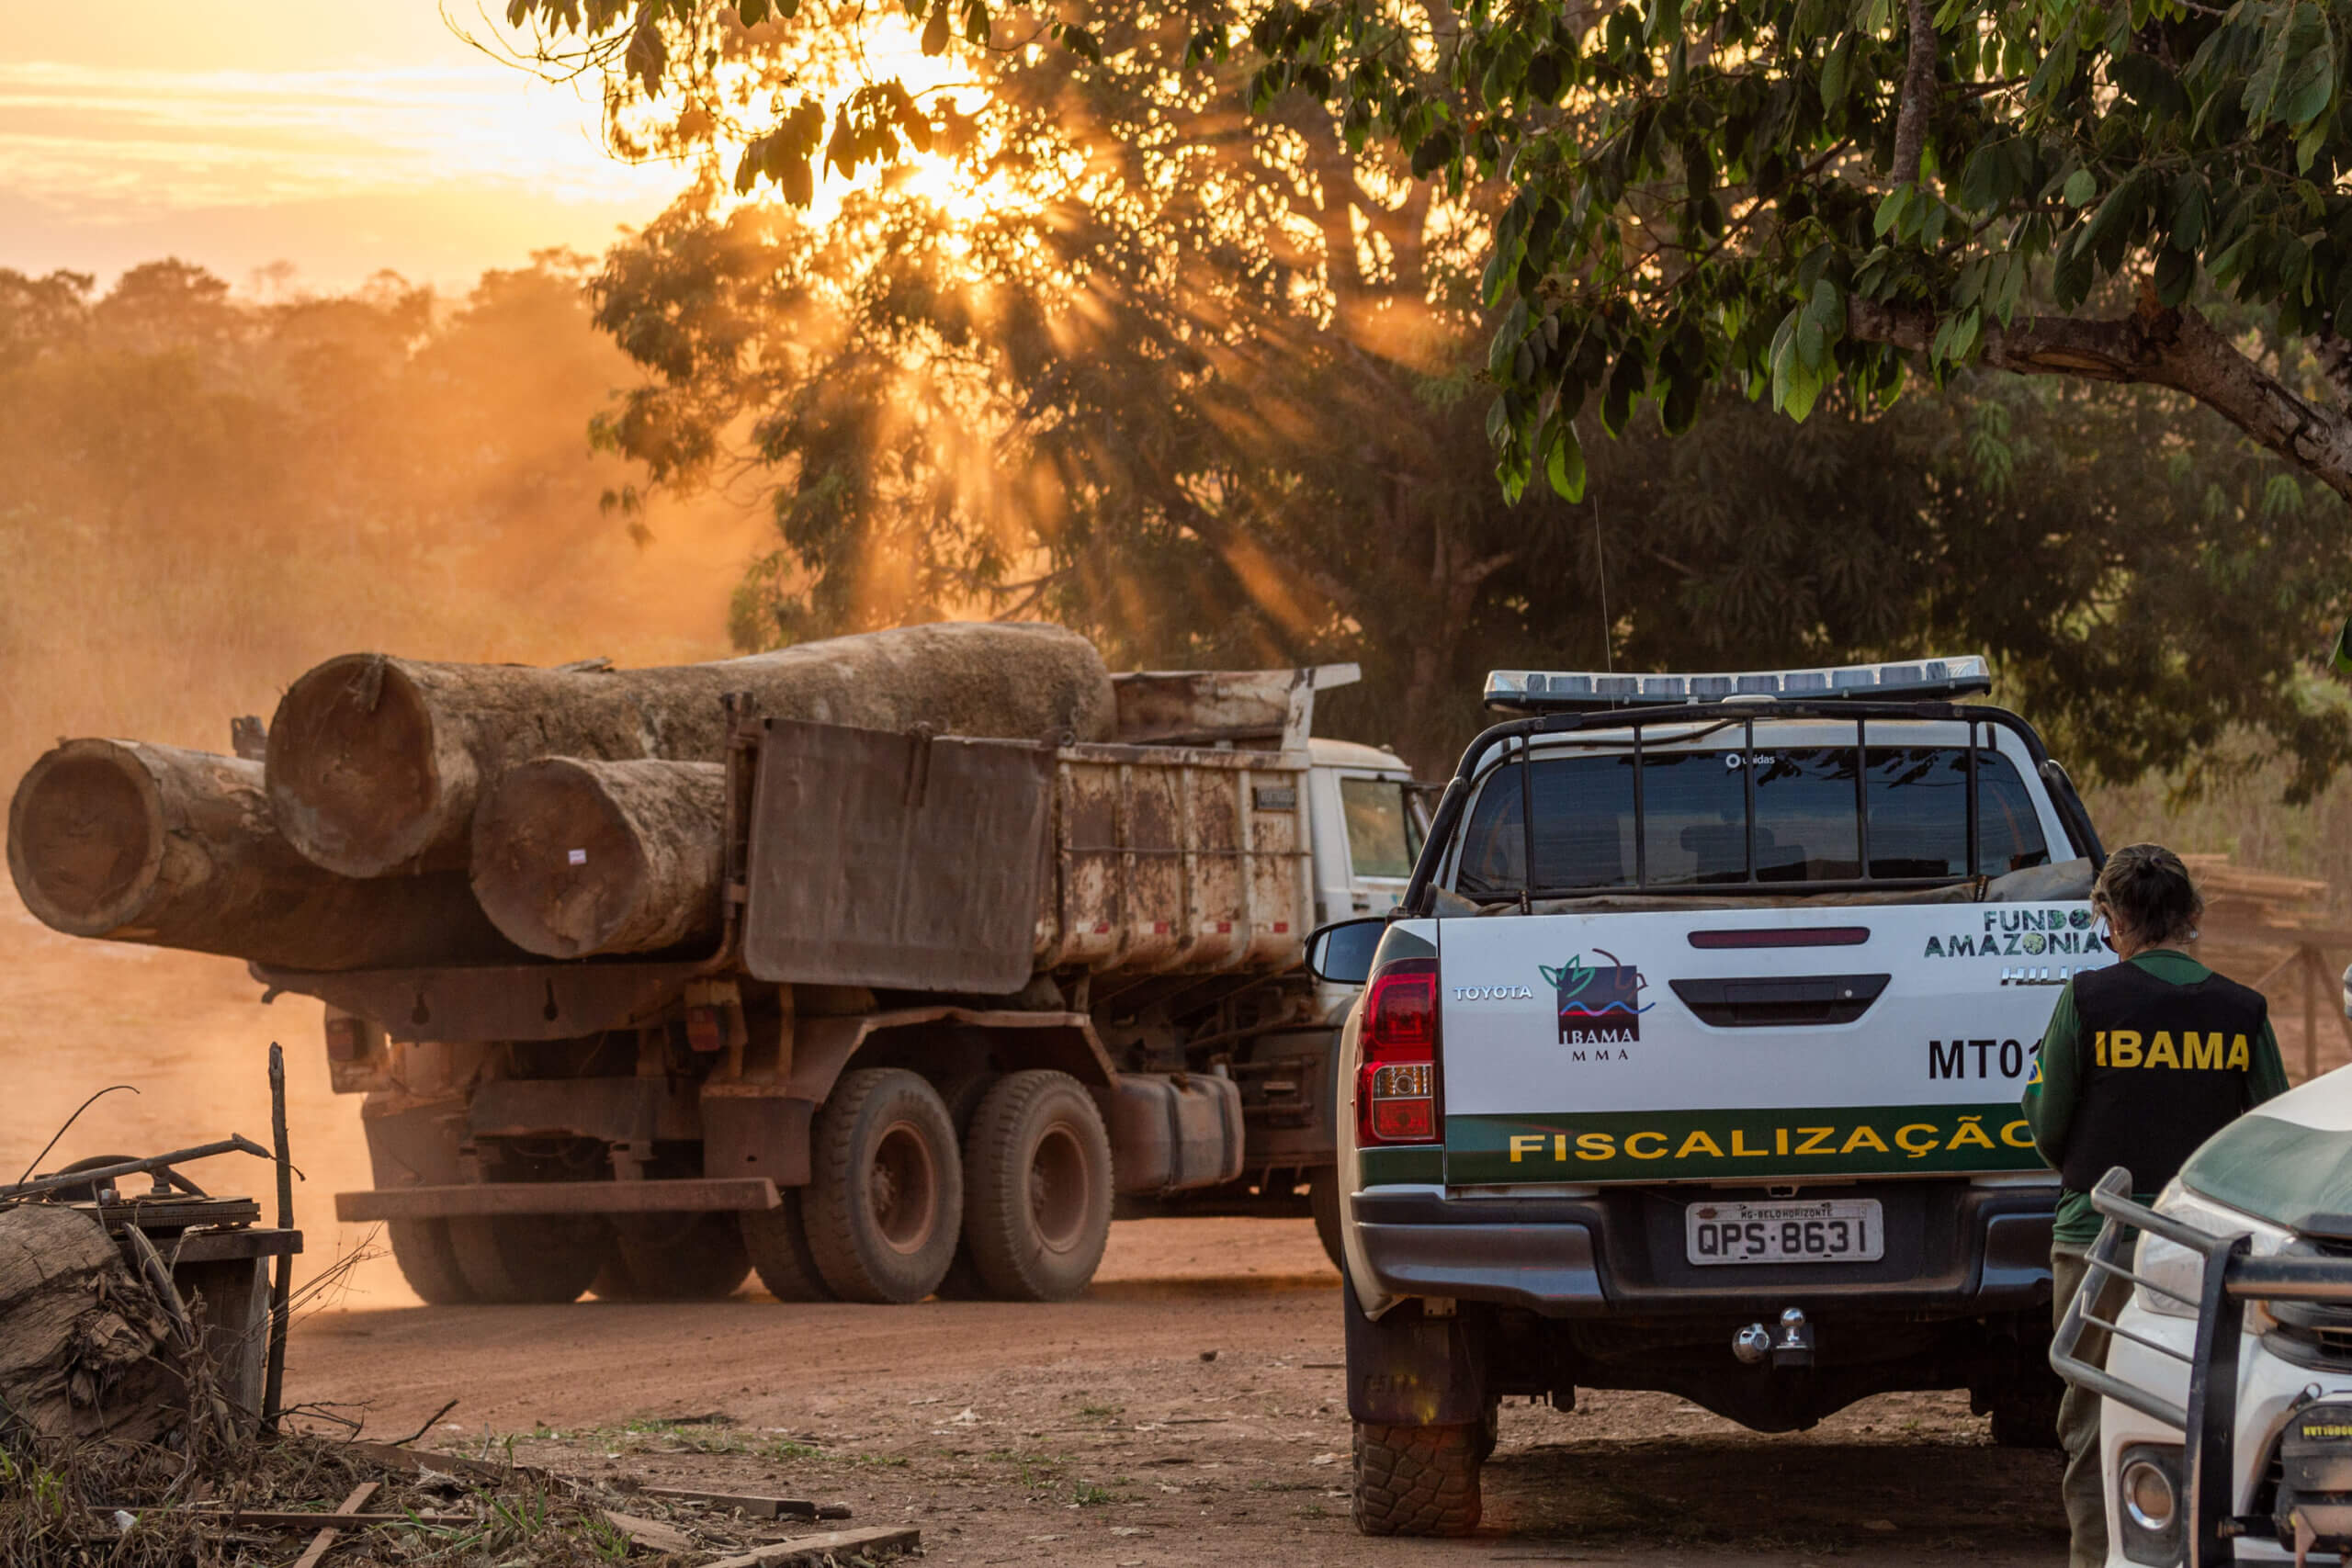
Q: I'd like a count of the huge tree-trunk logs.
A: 3